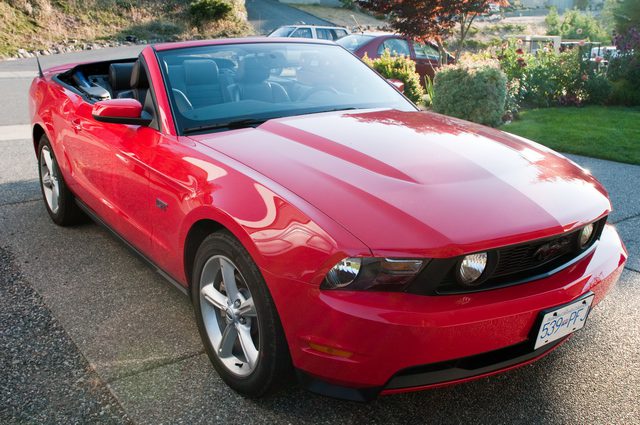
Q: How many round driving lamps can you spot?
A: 2